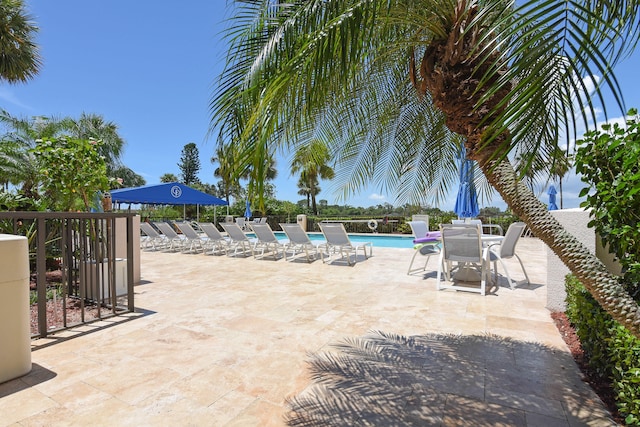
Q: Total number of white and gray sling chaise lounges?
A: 8